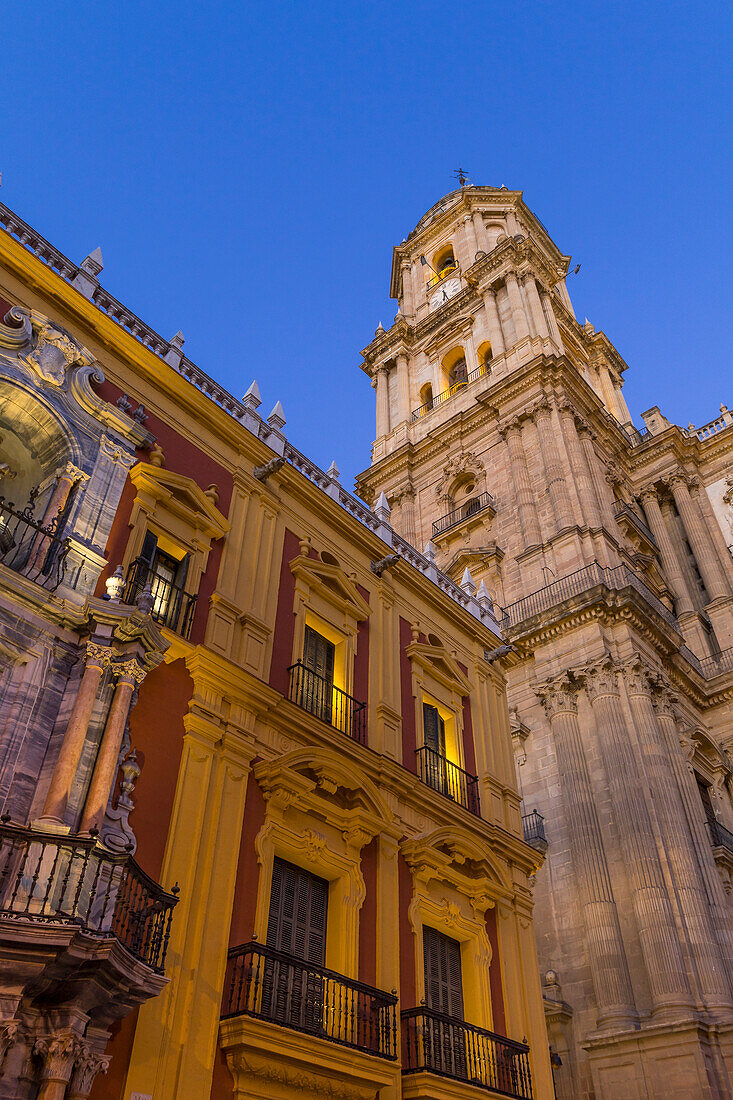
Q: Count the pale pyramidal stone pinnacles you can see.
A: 9